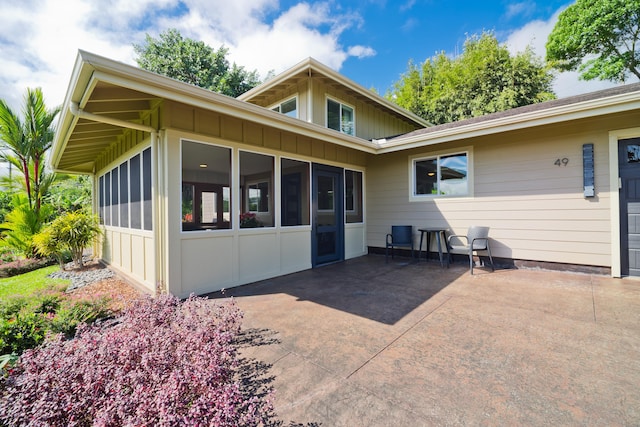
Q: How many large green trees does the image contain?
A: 3